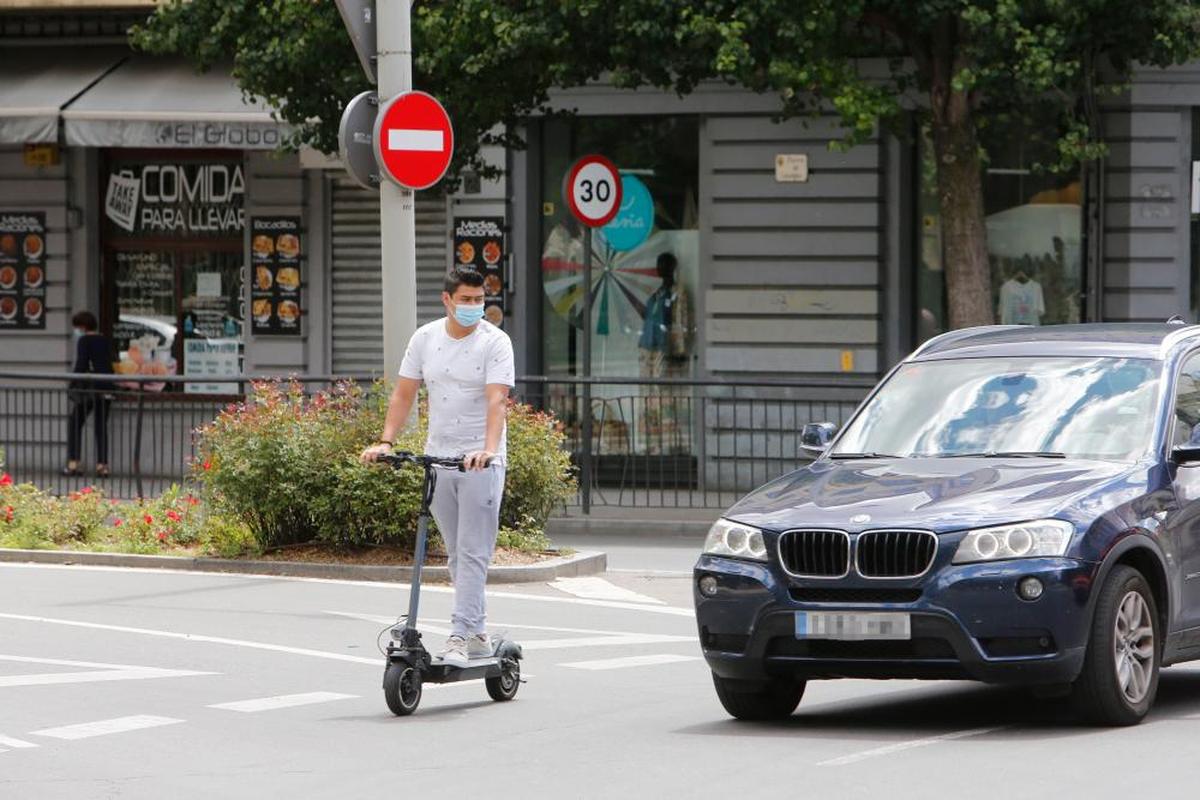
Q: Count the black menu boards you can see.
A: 3